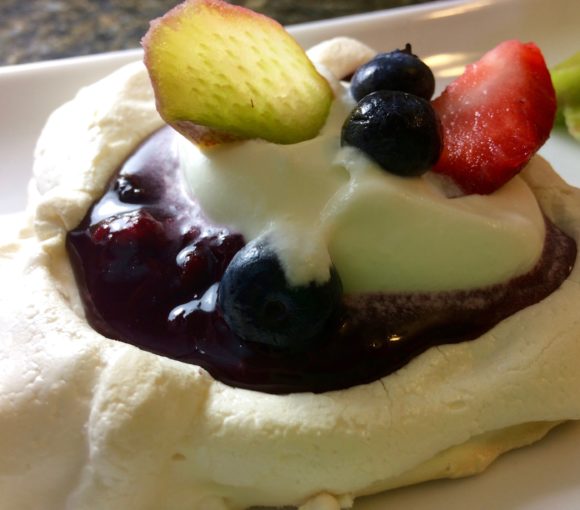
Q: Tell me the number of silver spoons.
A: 0